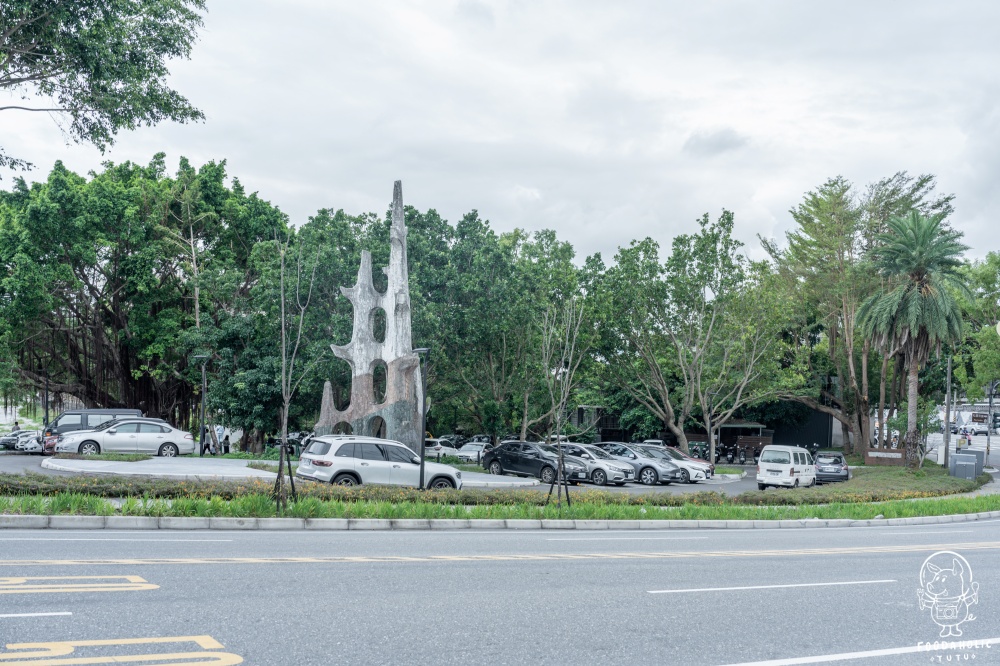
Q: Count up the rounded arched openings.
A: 4